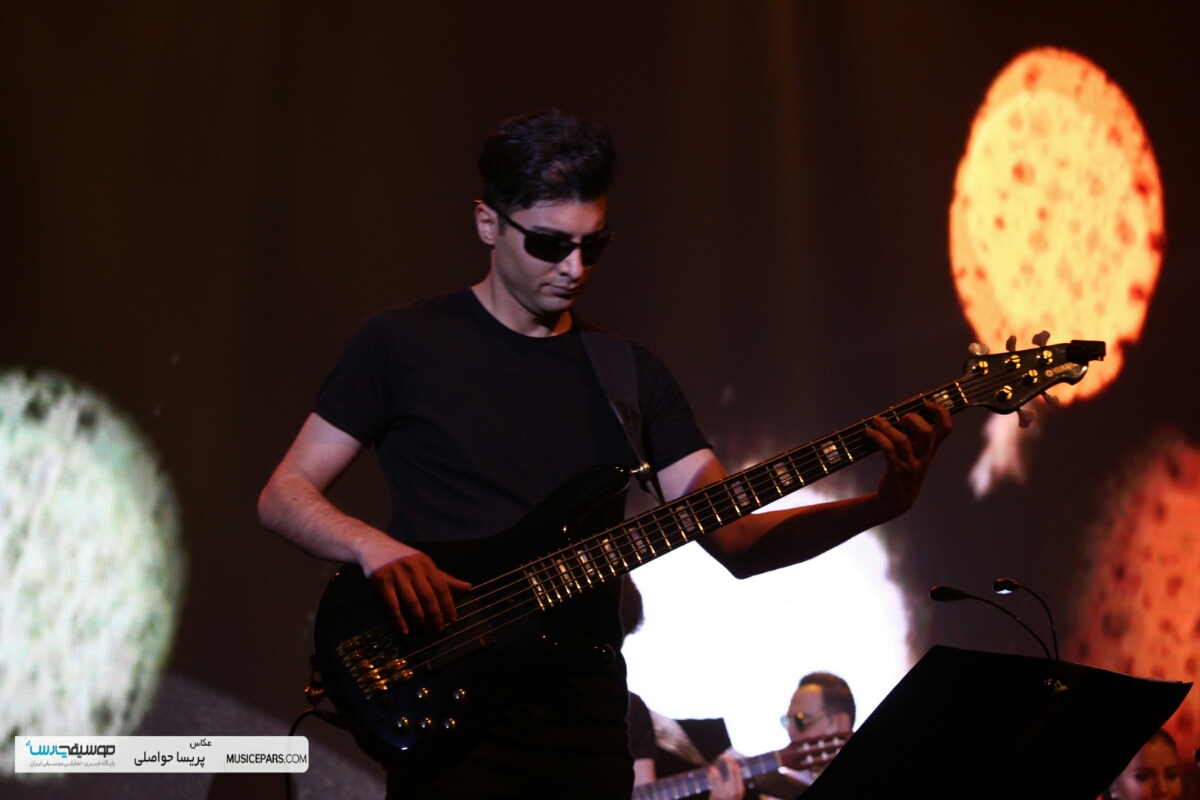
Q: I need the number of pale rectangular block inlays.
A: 10